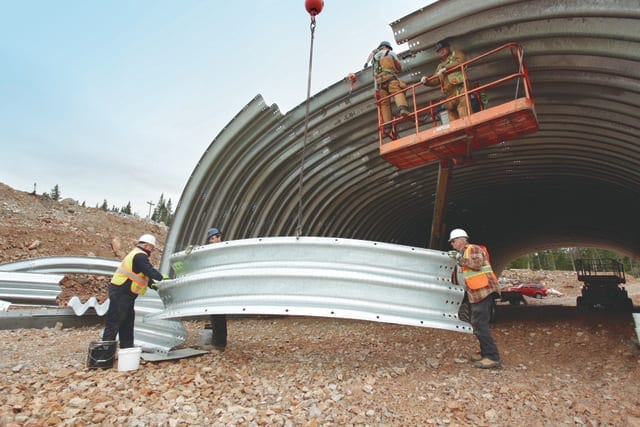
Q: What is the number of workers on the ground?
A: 3